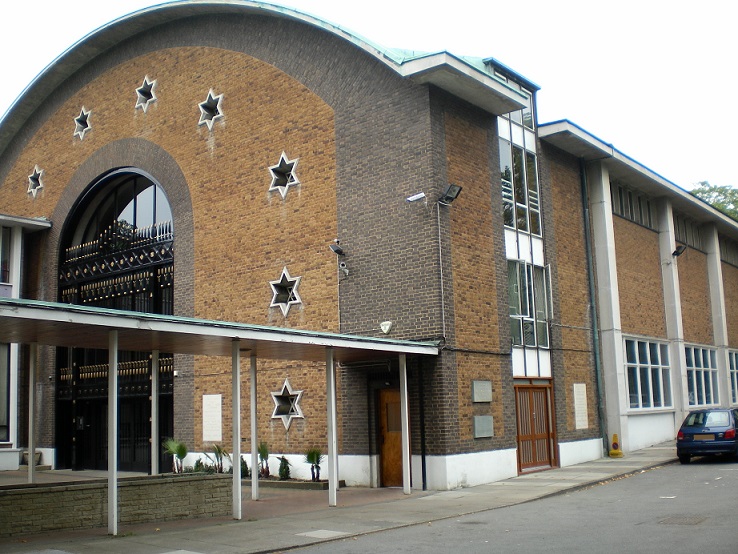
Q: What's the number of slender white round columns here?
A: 7